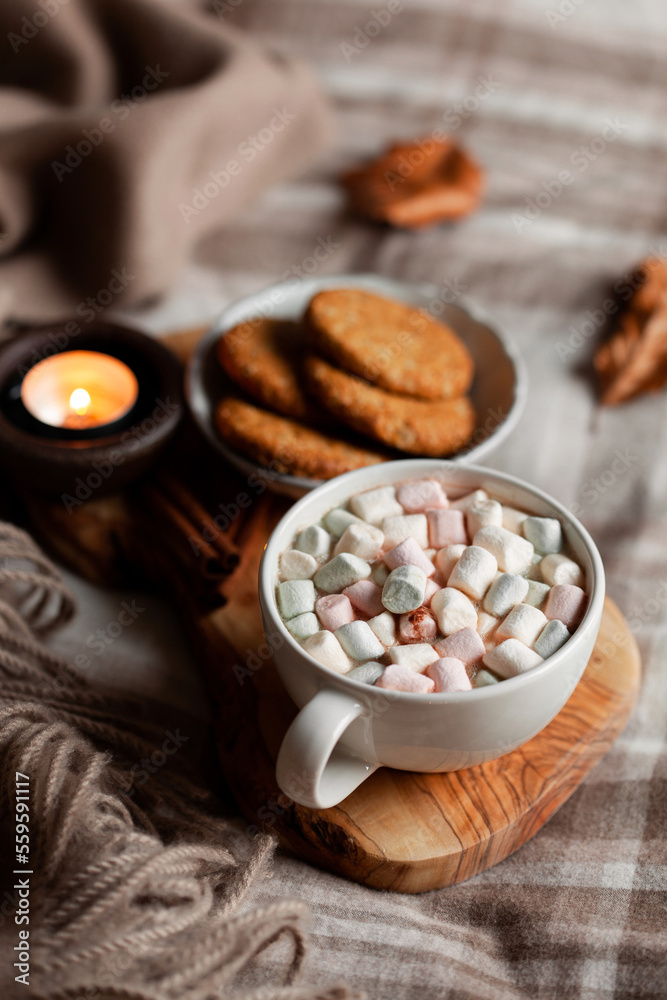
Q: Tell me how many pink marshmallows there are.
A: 11